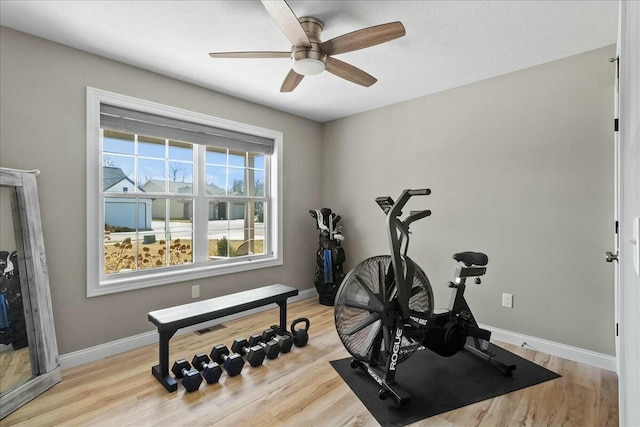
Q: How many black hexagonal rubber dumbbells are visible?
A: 6